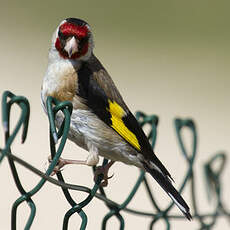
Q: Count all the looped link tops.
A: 5